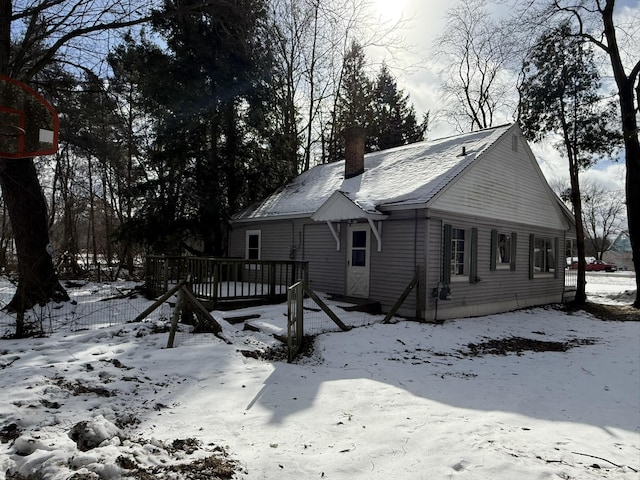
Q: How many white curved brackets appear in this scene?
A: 2